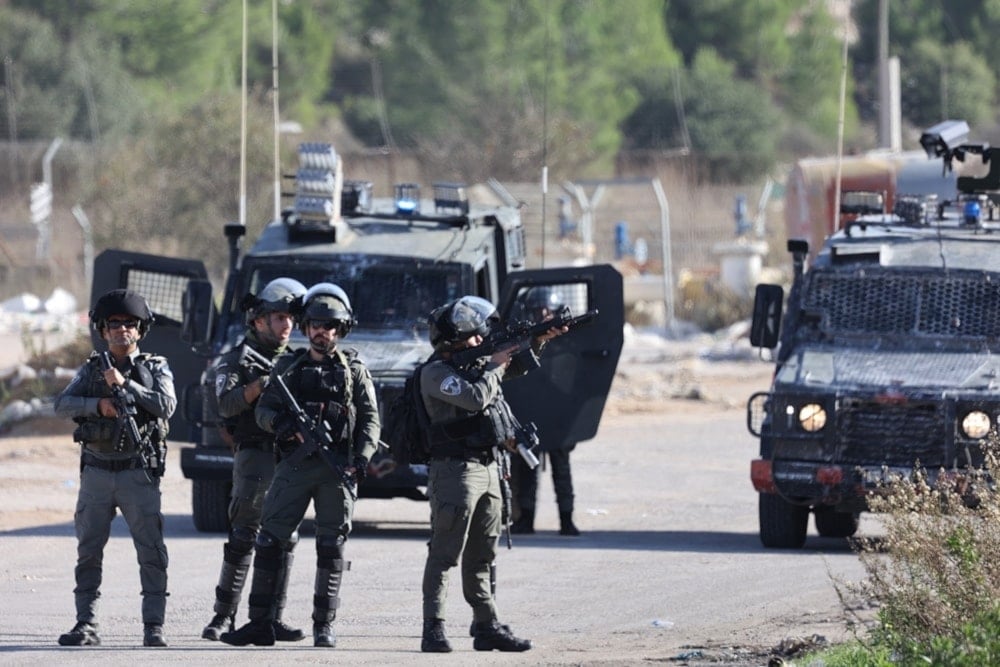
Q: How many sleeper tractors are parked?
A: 0